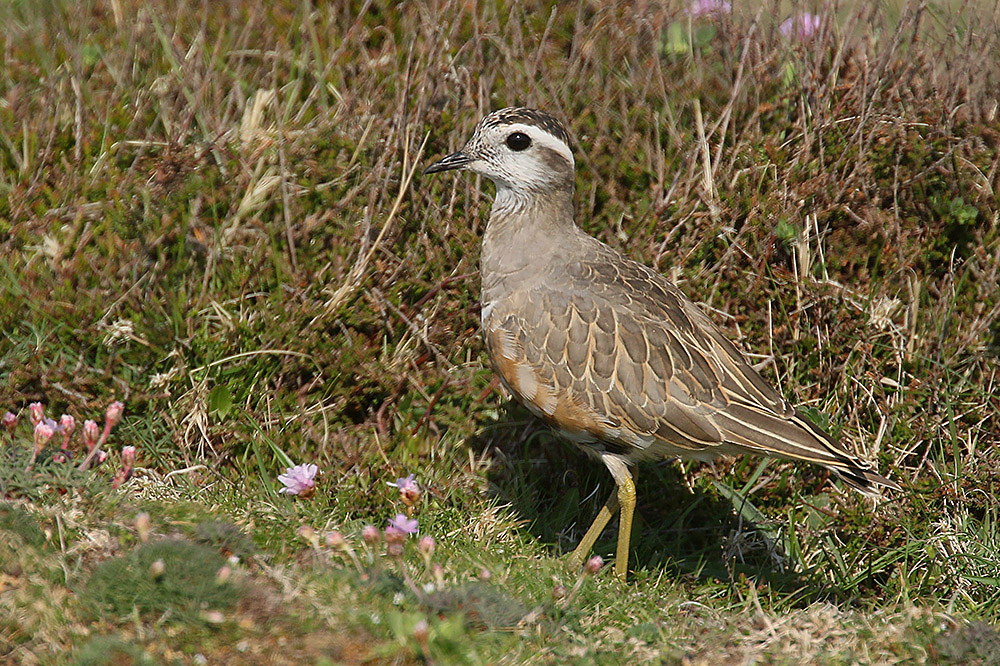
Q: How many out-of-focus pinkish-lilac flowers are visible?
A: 2